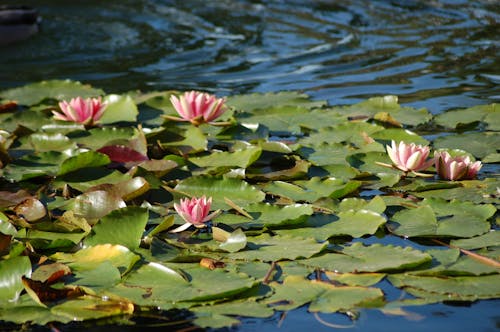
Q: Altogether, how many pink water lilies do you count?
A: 5